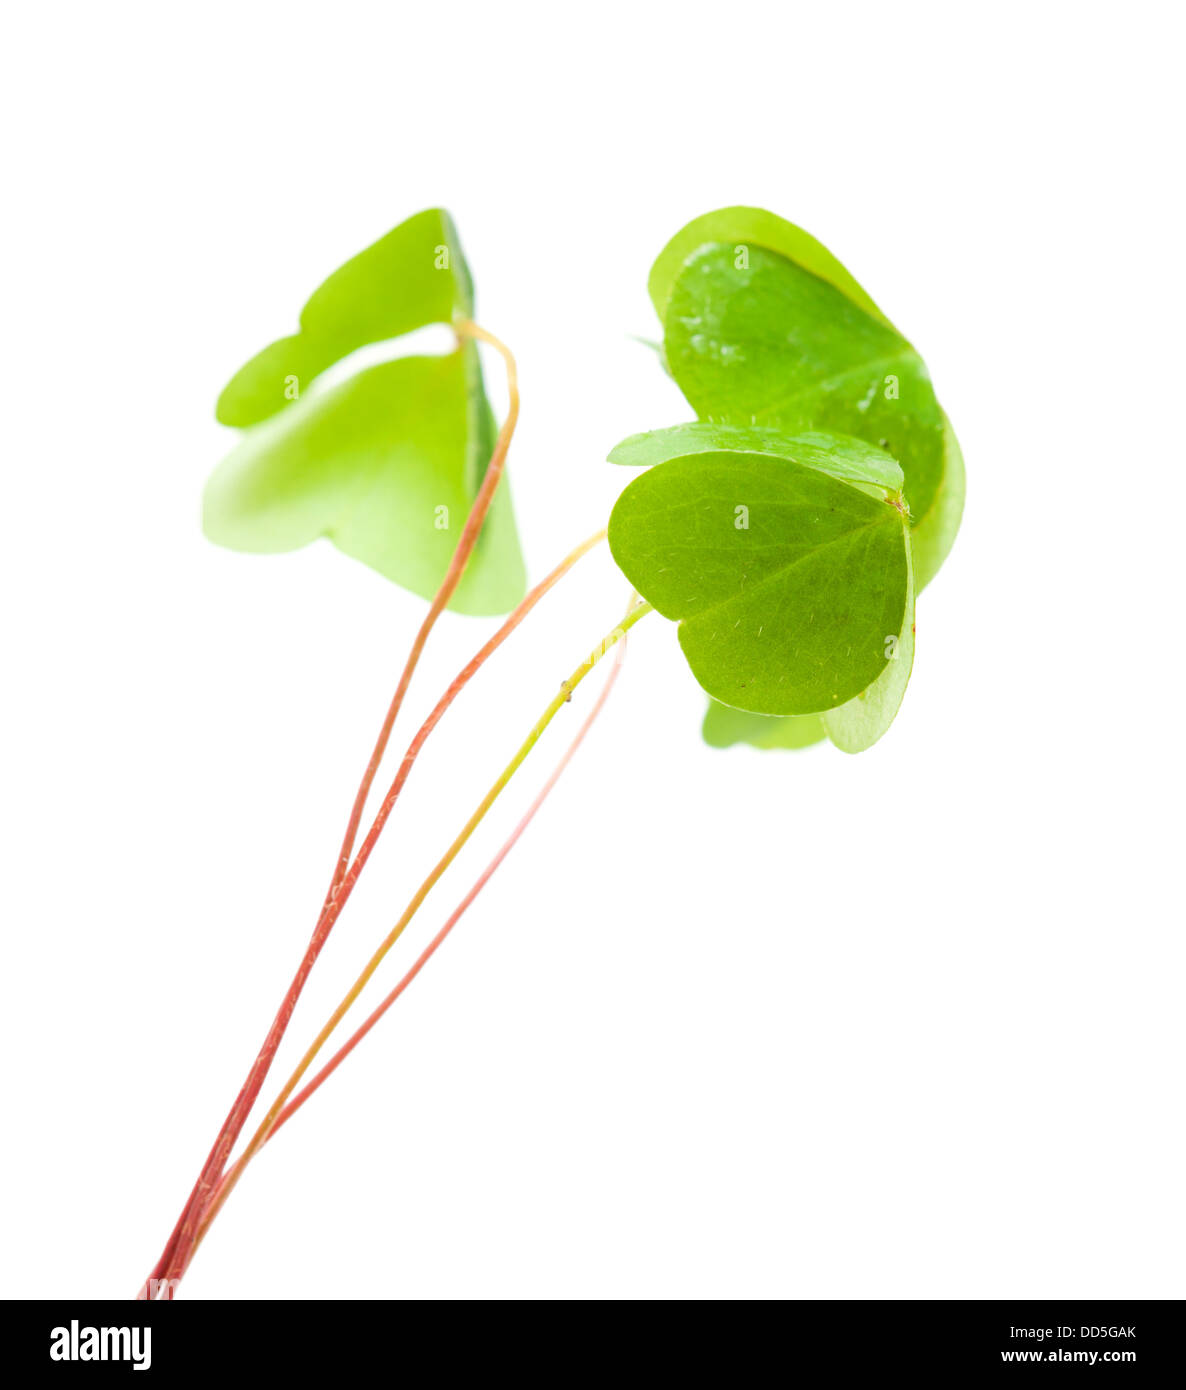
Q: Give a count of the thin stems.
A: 4